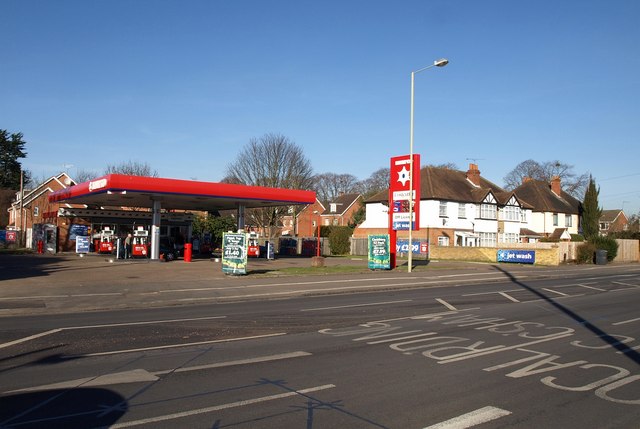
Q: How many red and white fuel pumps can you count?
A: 3